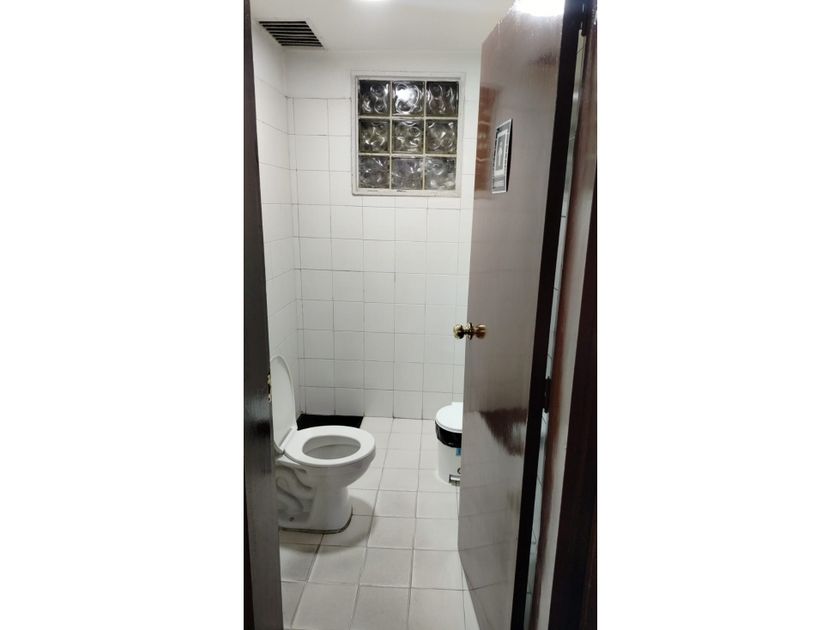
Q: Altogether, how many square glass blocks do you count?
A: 9